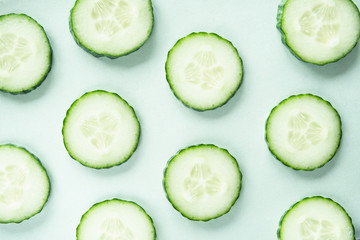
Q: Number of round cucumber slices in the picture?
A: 10